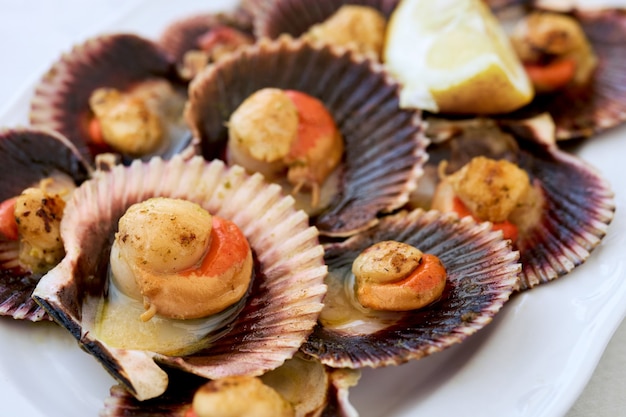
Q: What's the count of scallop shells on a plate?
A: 10